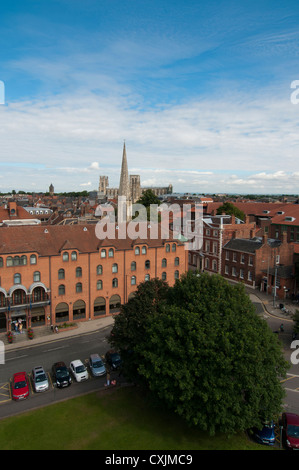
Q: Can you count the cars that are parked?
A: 8